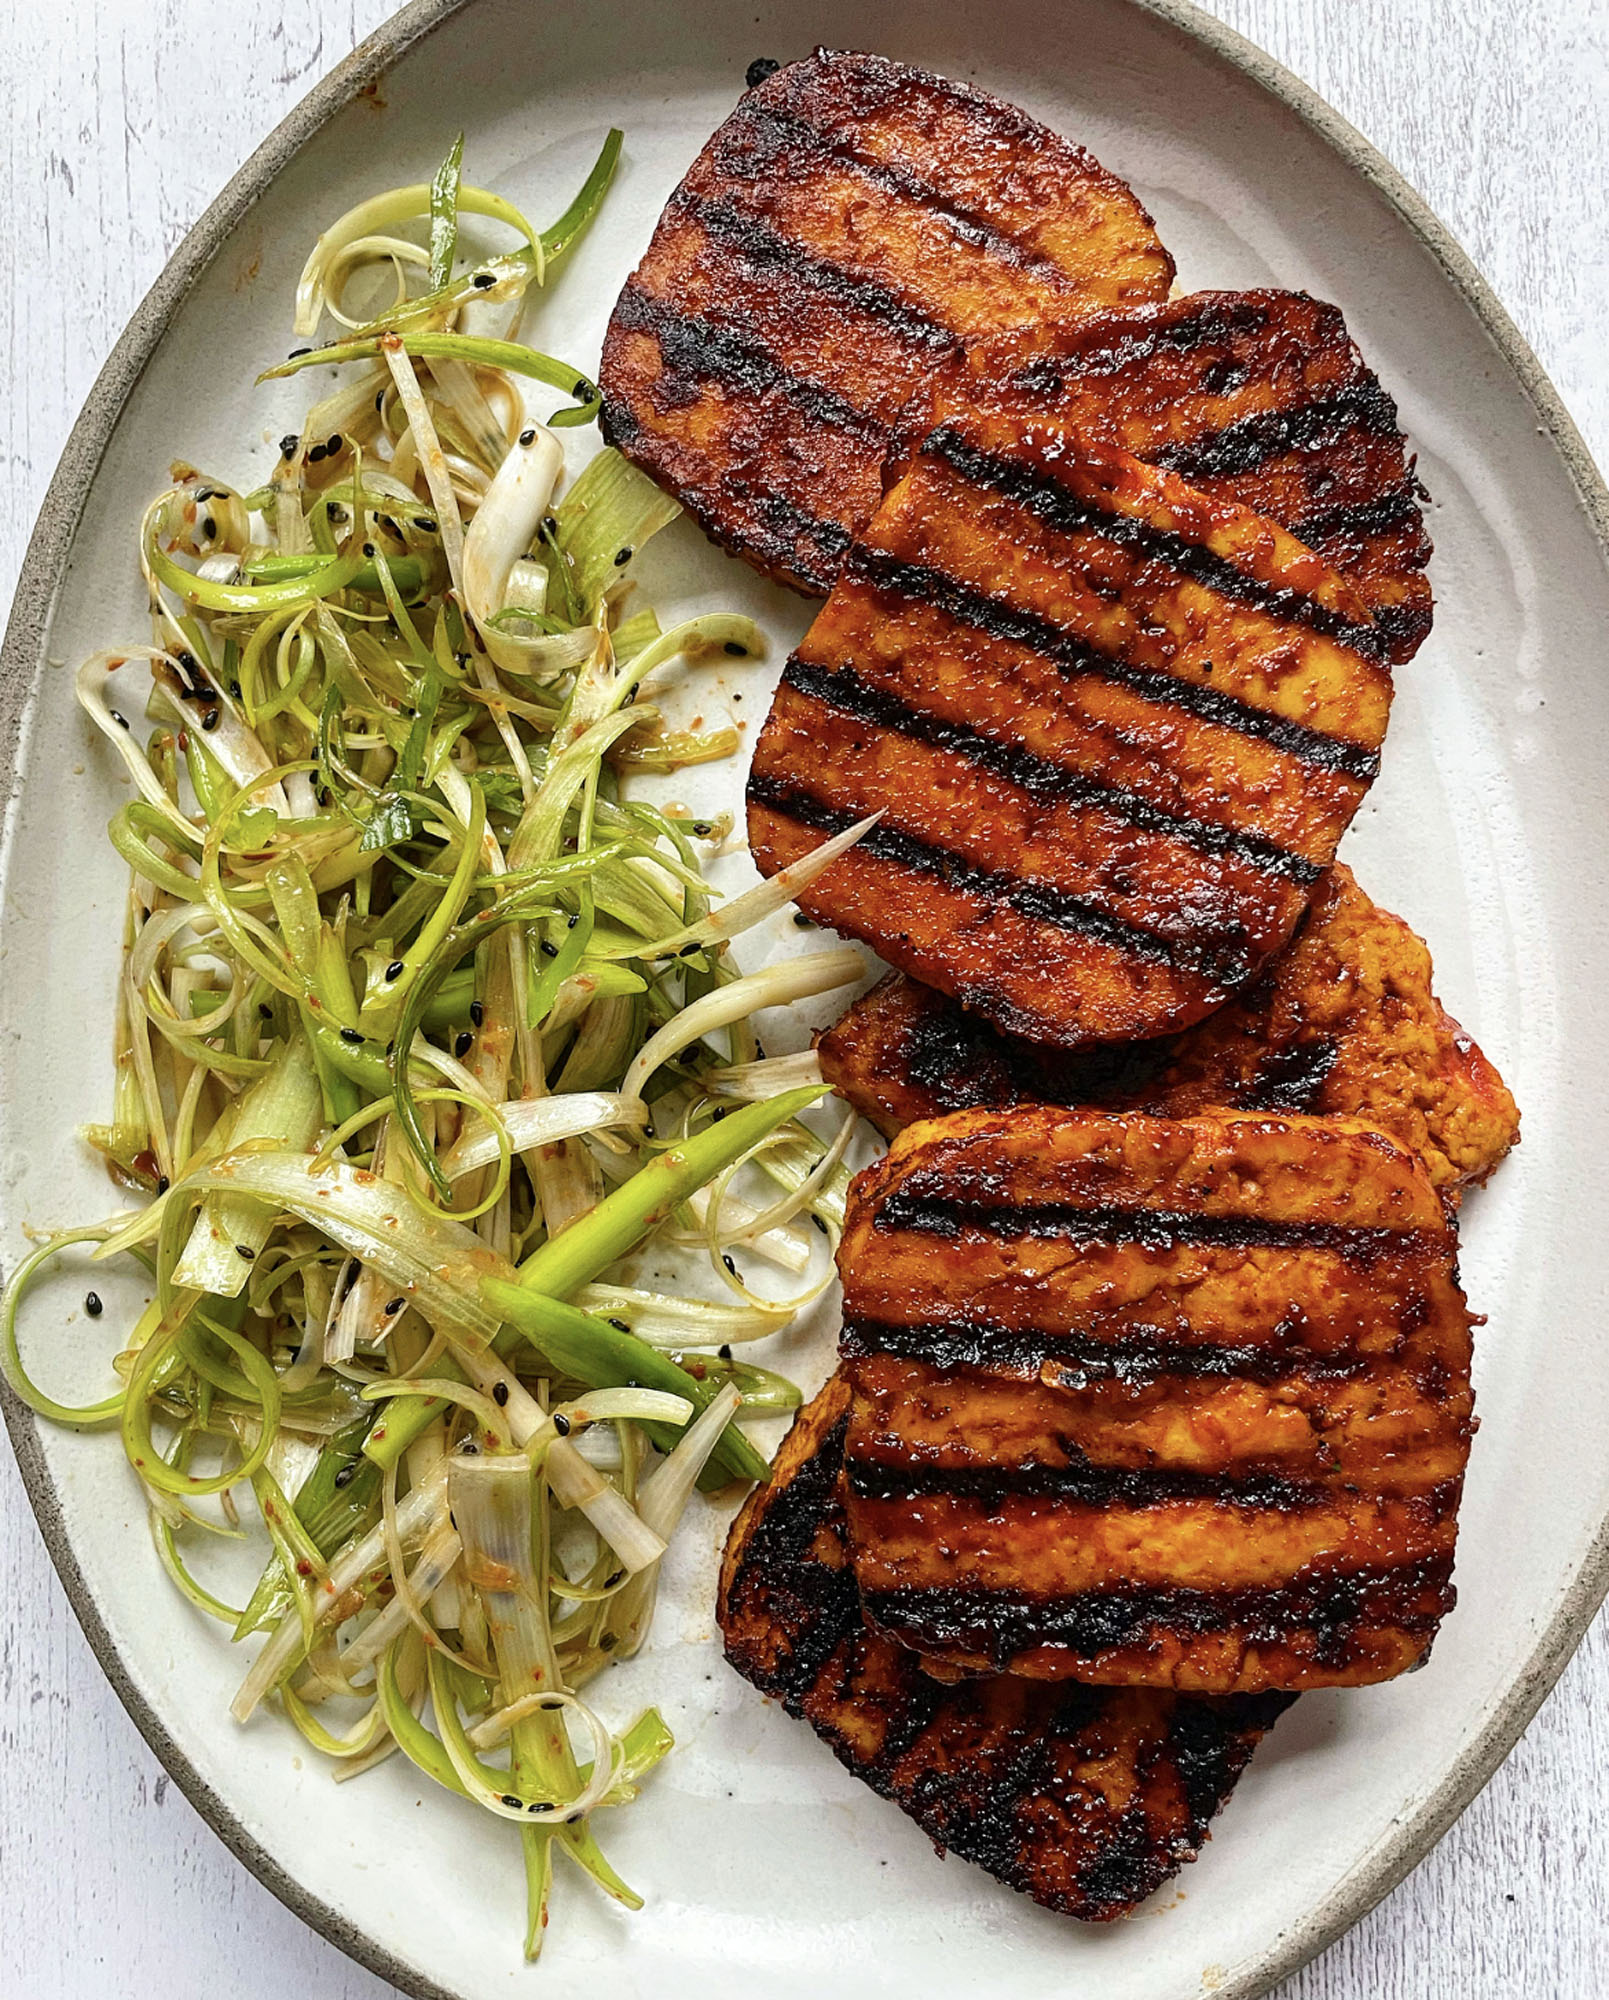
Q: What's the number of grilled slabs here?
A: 6